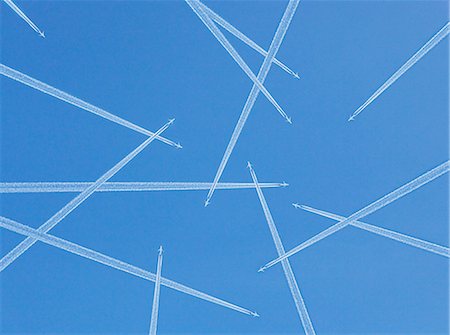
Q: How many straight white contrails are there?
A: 13